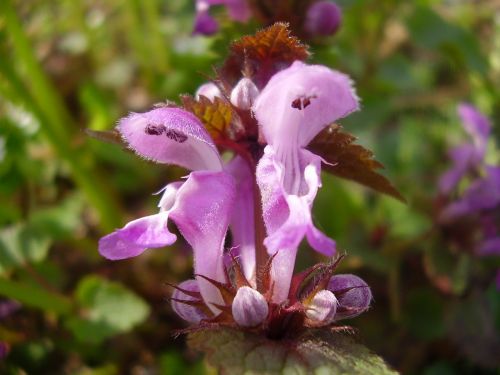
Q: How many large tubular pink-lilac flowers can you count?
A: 2